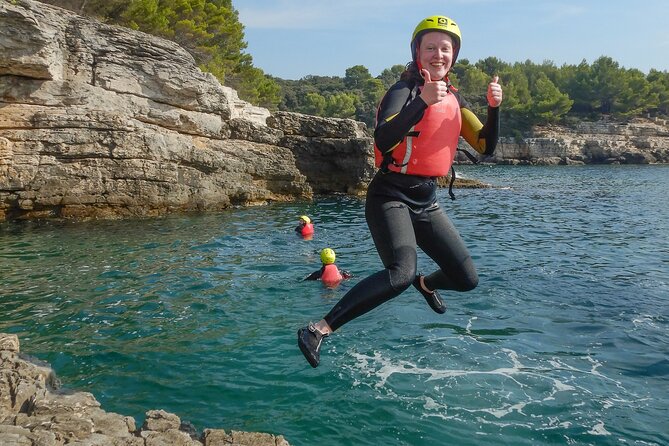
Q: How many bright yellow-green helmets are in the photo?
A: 3